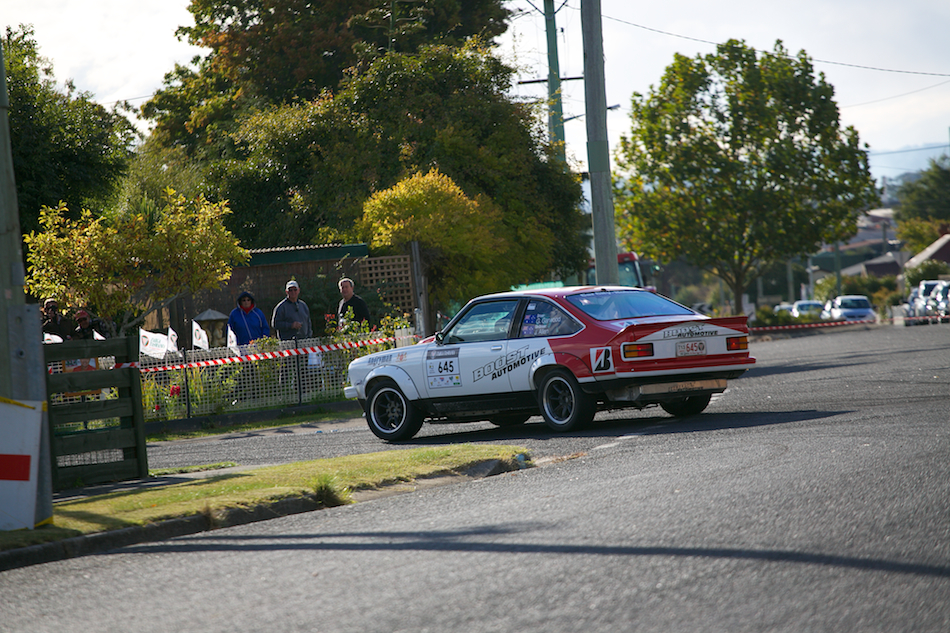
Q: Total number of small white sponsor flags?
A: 6